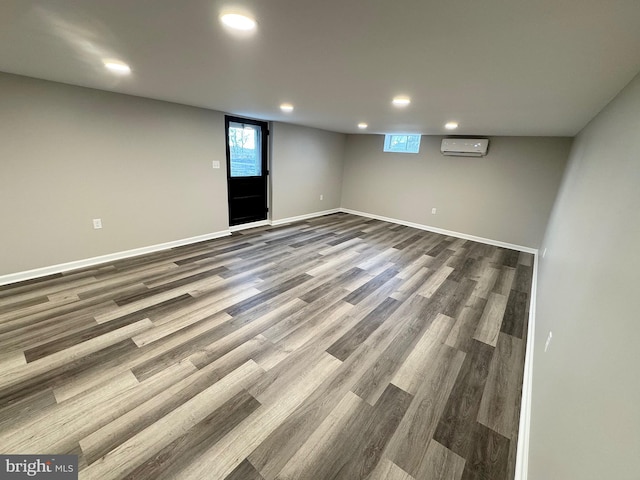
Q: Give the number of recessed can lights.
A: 6